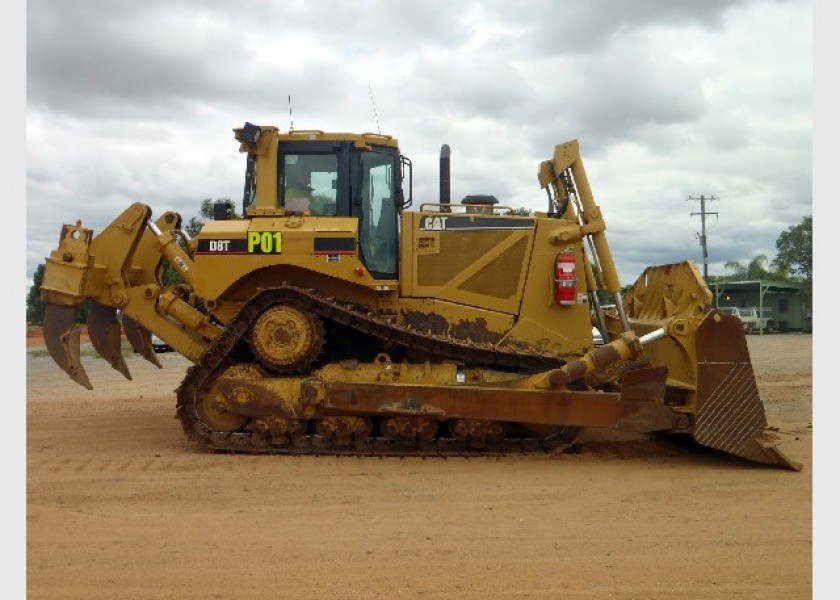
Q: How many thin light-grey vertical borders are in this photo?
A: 2